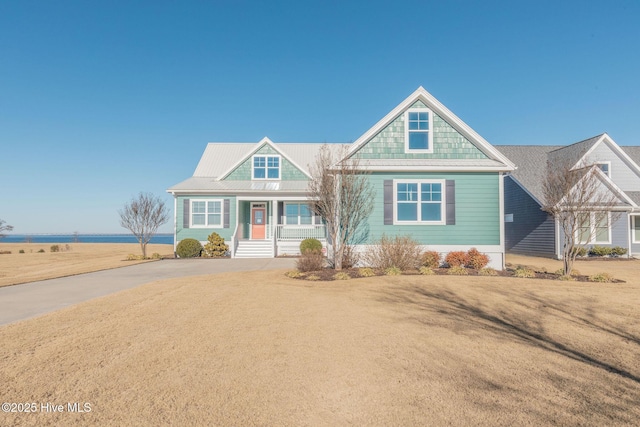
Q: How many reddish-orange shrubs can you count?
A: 3